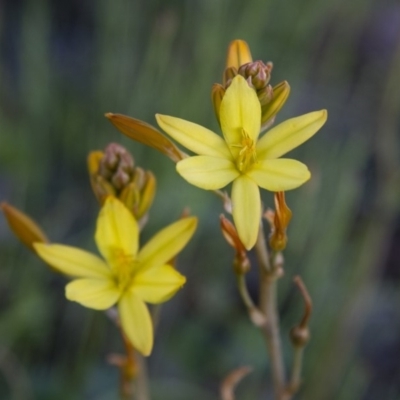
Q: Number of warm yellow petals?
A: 12